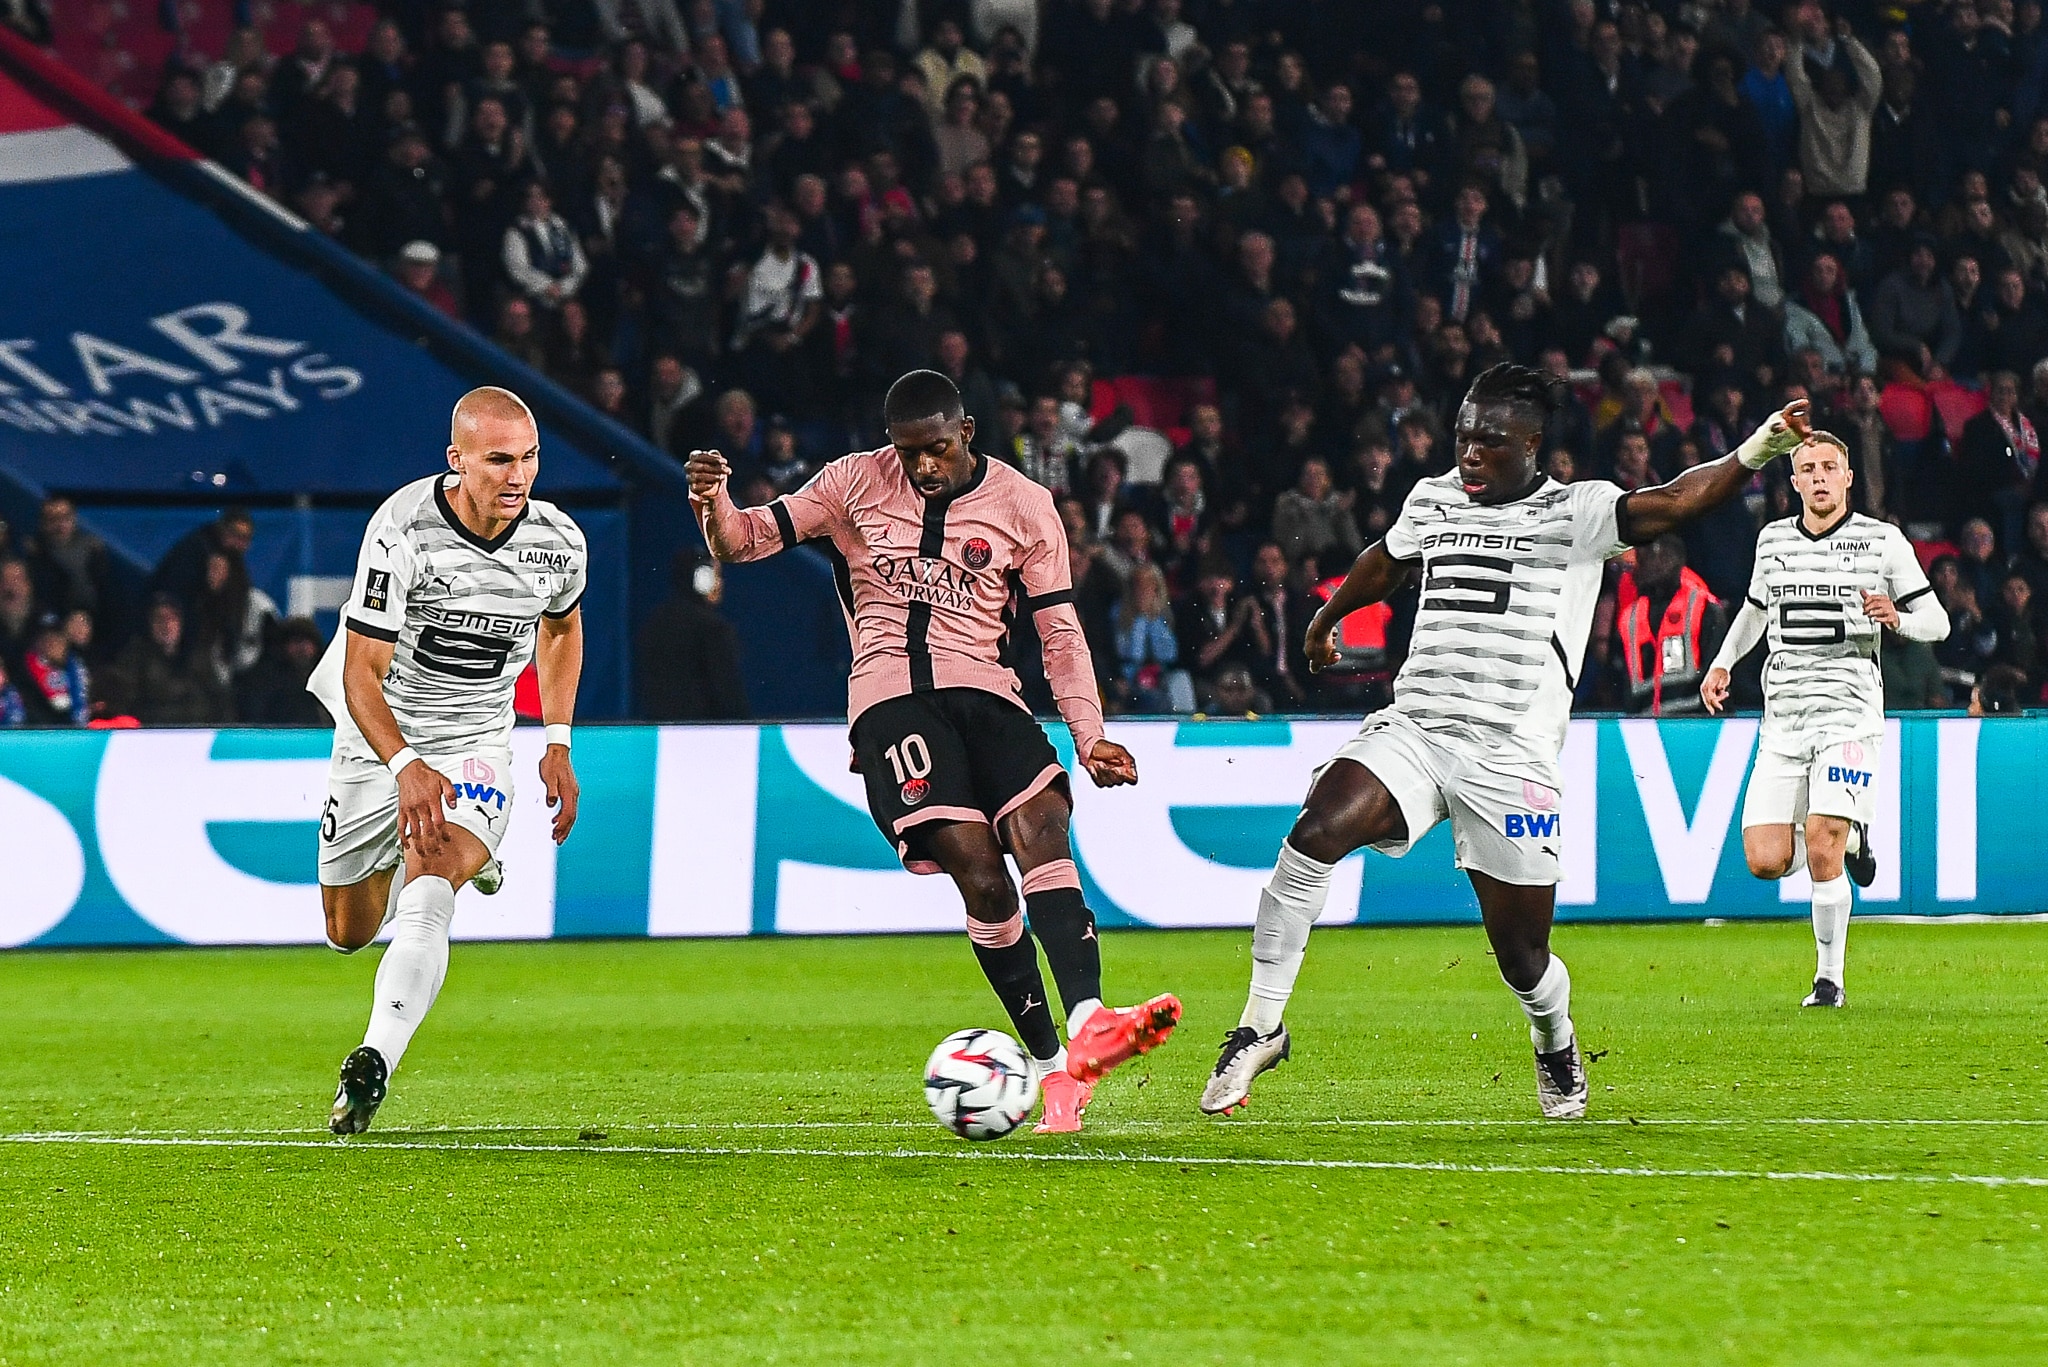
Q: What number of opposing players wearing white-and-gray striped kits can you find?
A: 3